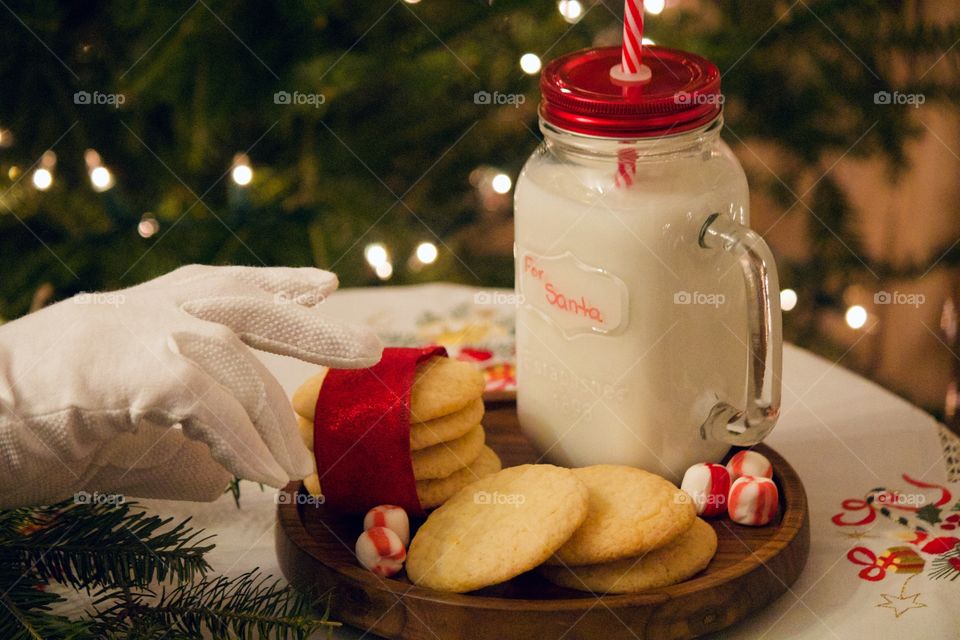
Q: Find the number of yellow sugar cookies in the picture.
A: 7